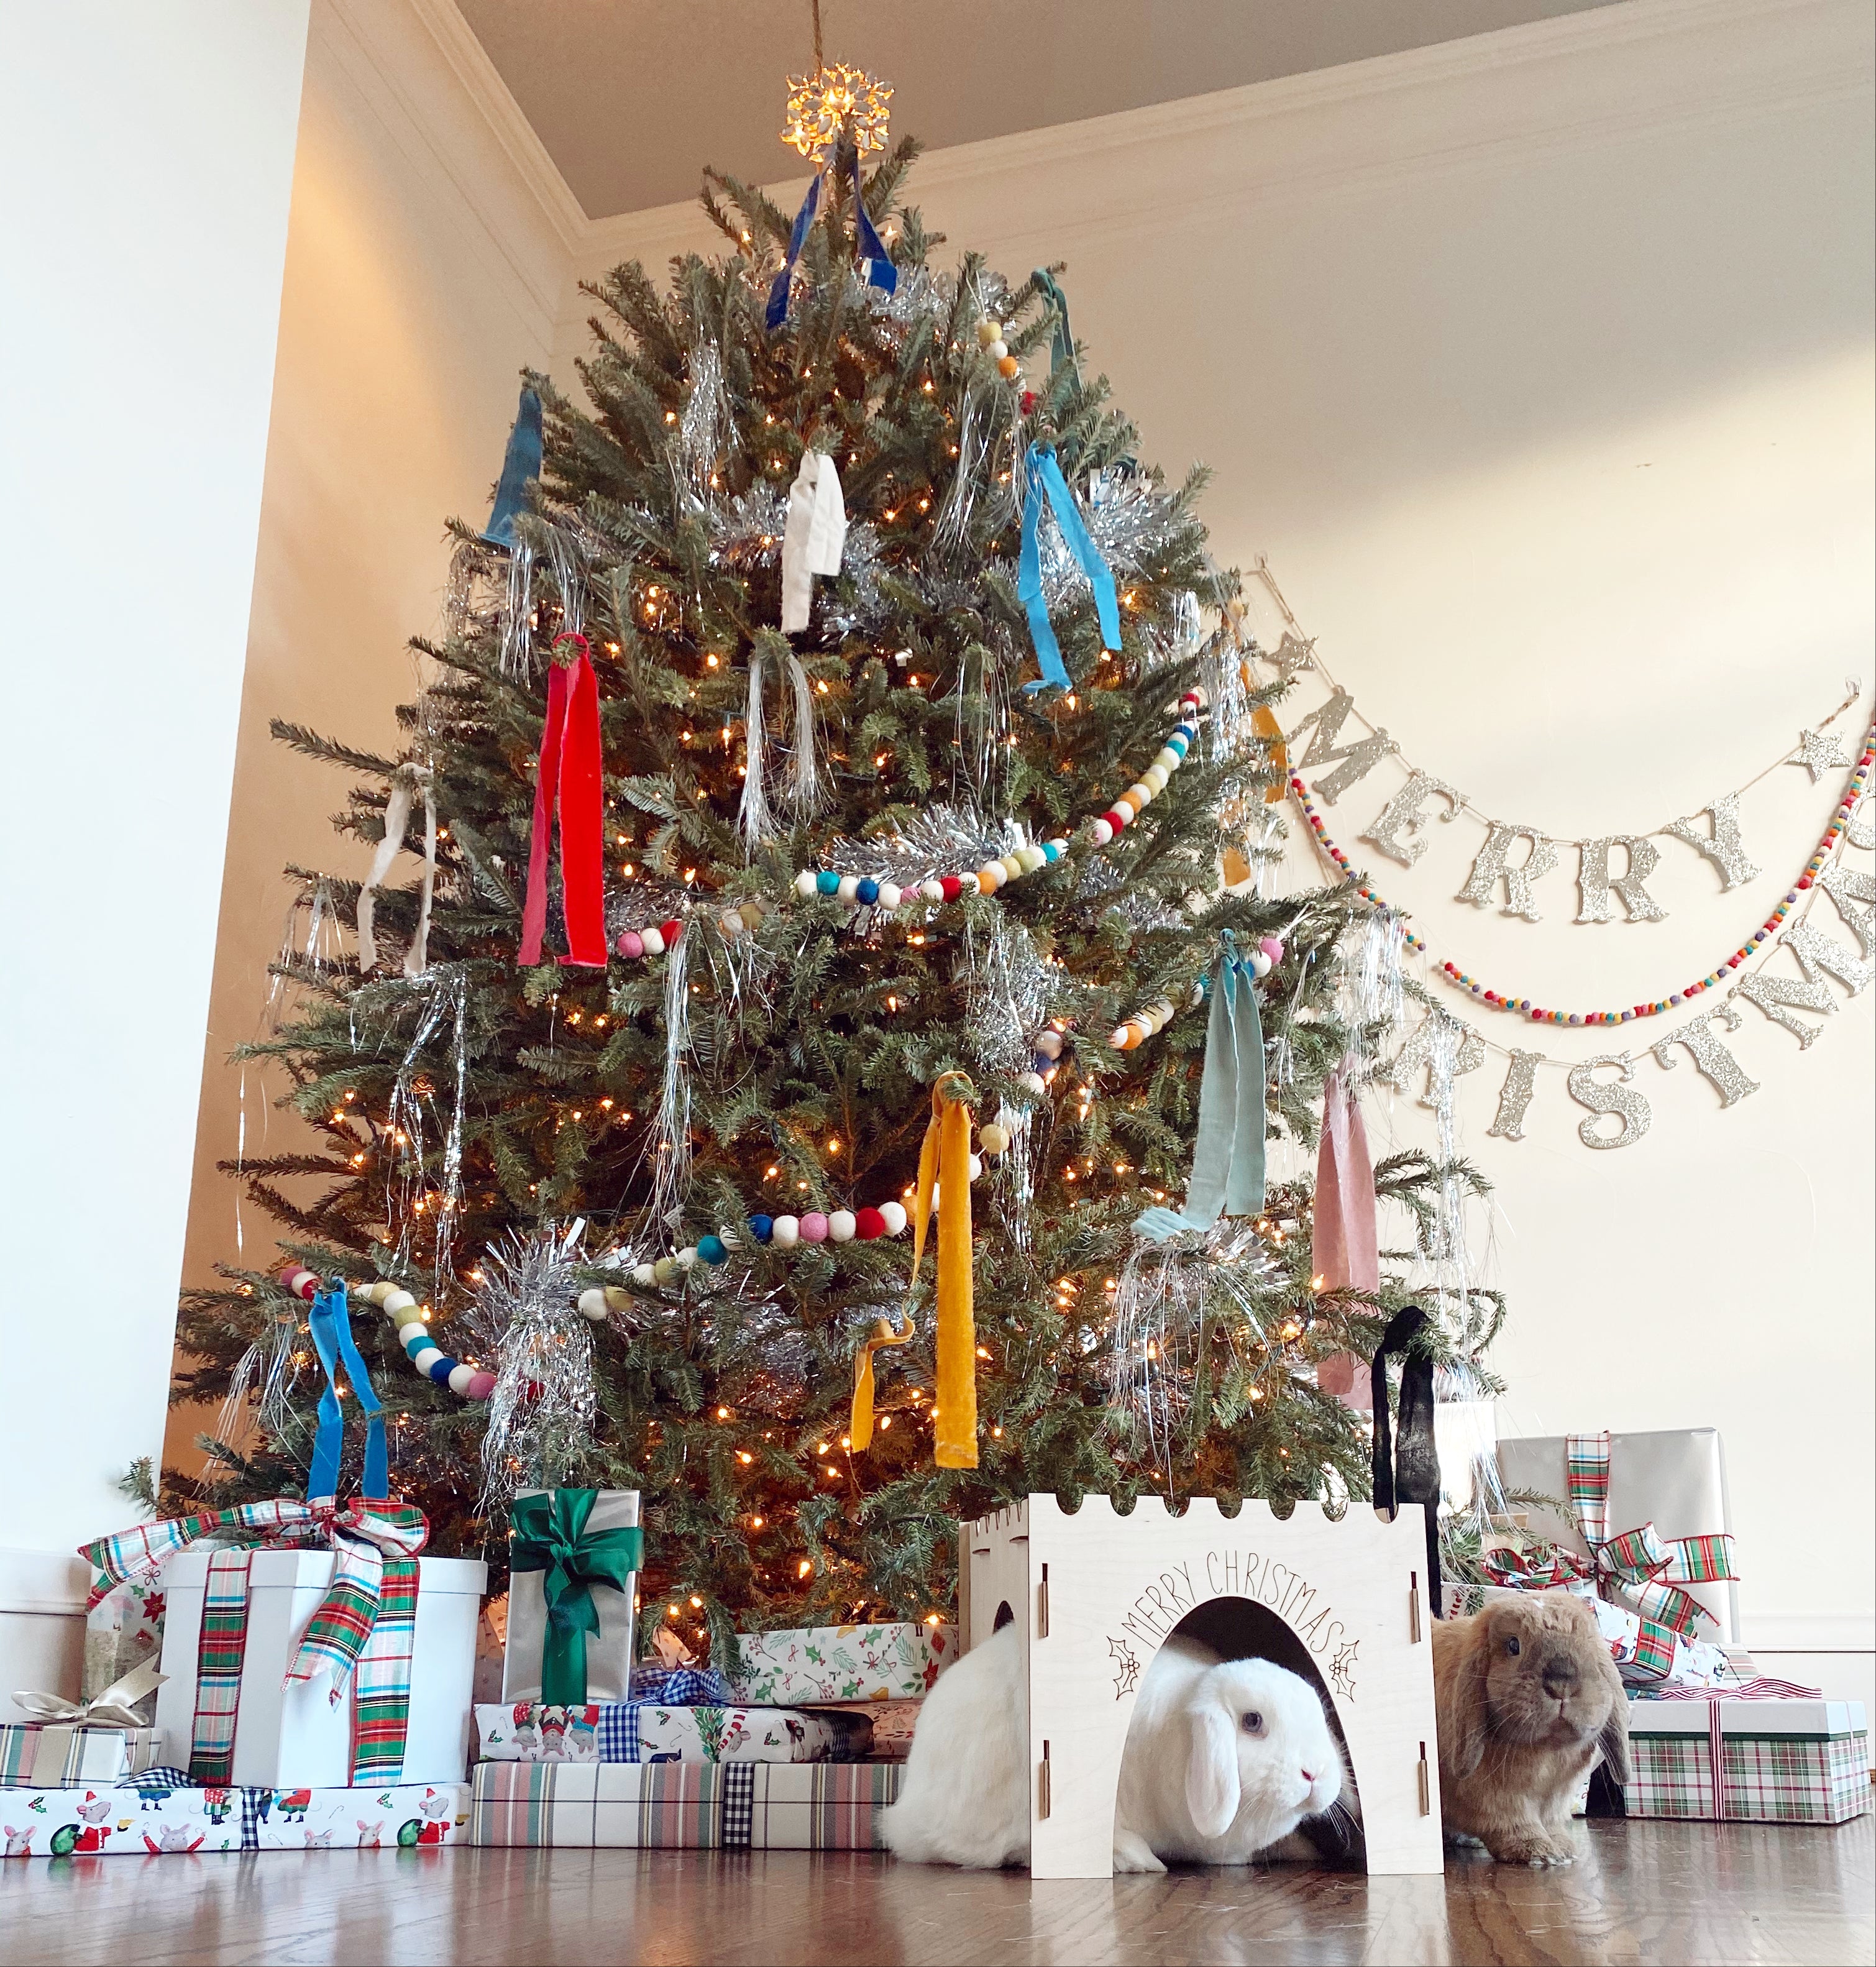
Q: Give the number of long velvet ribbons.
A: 13